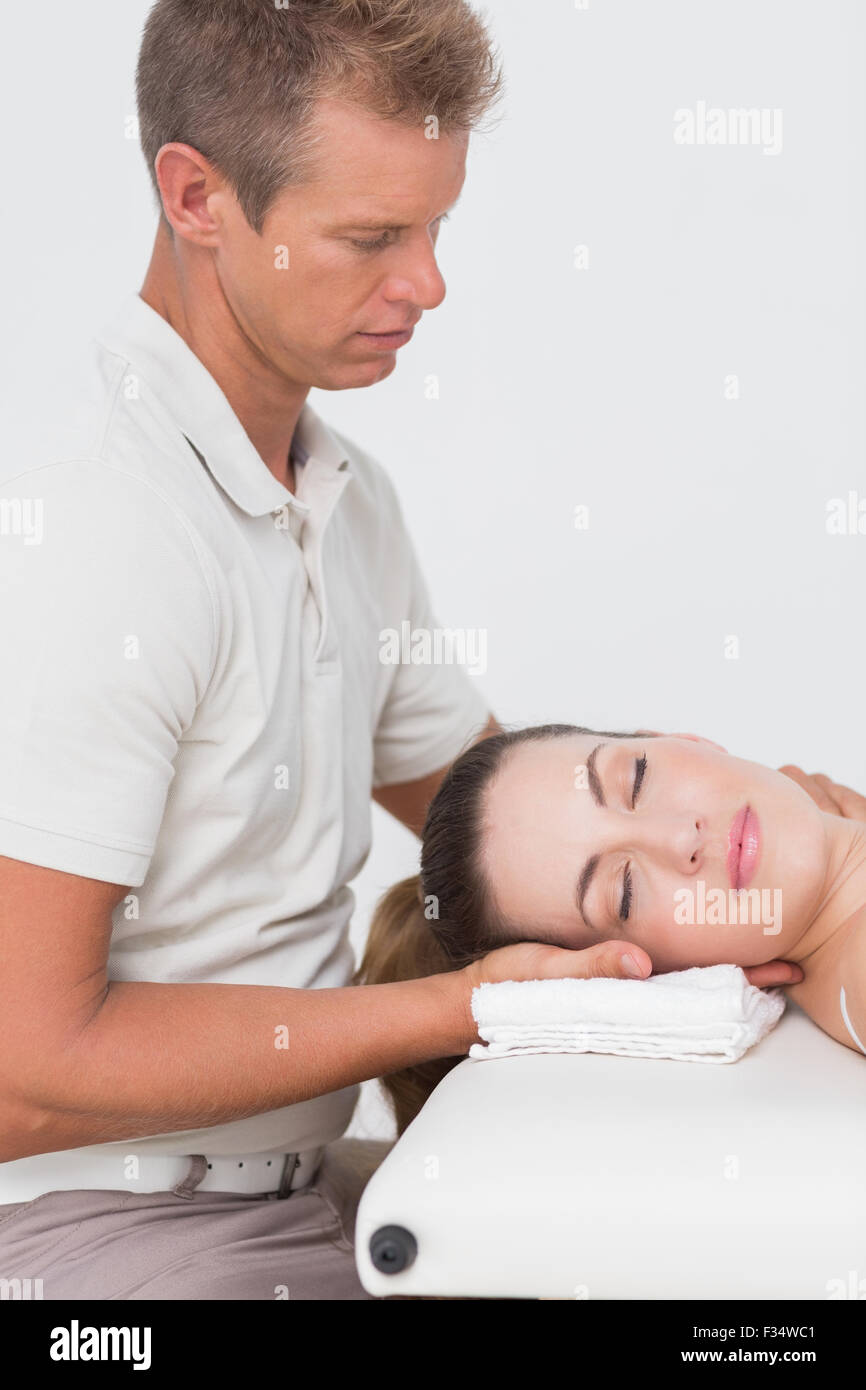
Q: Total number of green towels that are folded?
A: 0